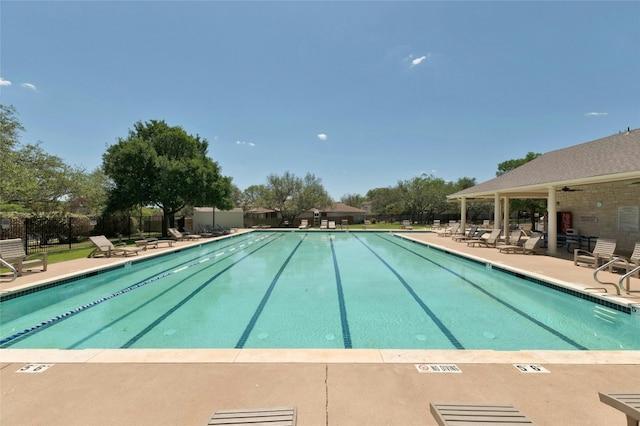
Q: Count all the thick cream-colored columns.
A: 4